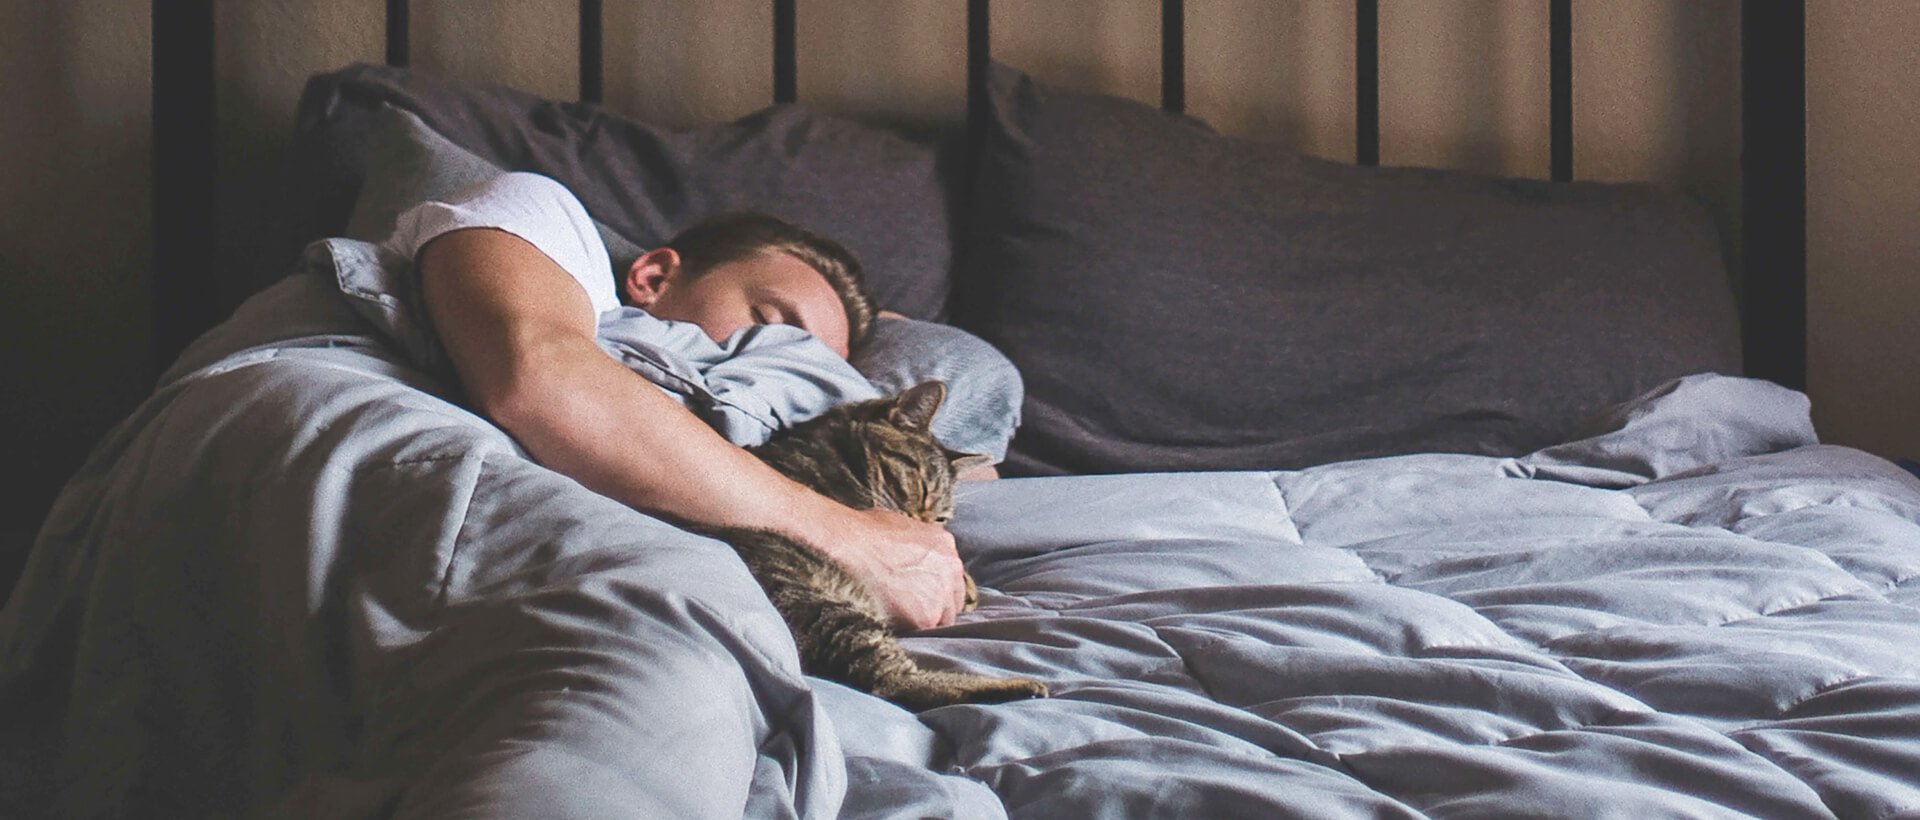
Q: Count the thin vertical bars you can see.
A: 7